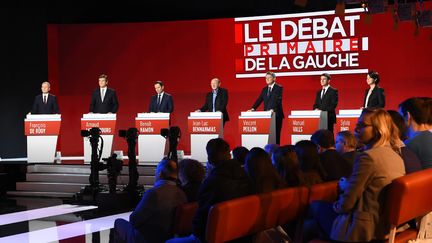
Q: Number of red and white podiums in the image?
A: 7